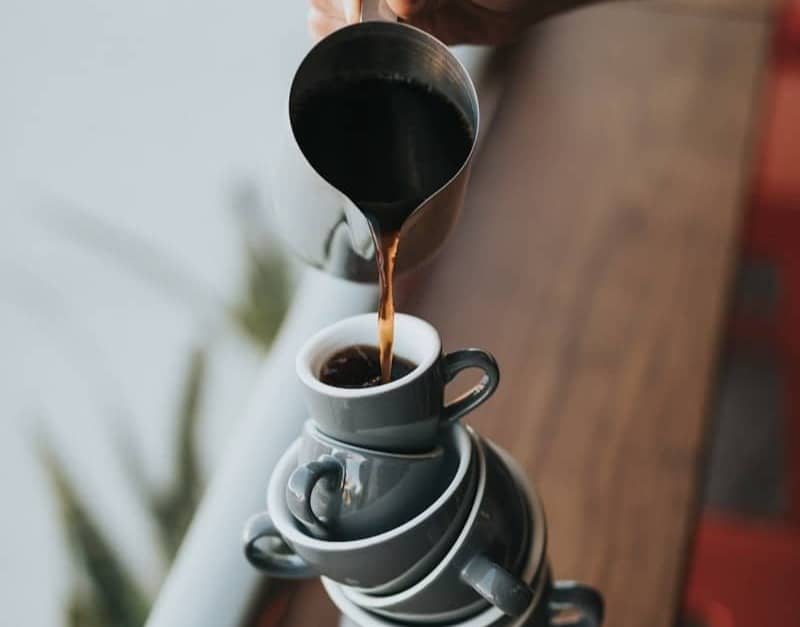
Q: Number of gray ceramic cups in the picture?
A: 5